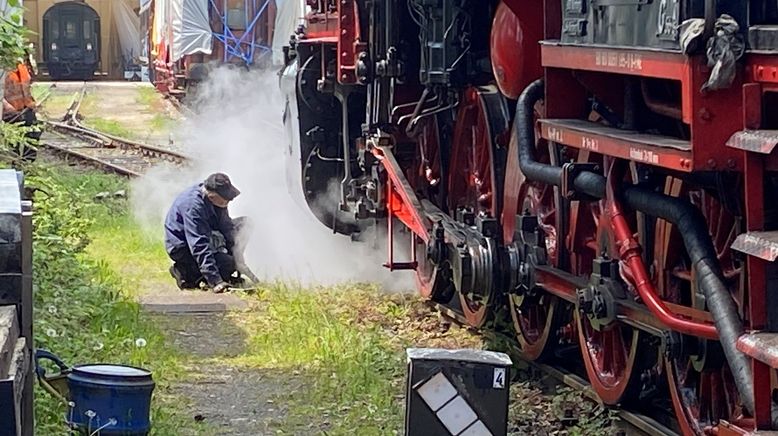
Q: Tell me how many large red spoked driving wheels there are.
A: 5